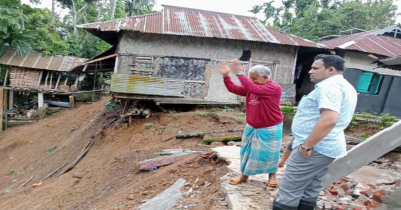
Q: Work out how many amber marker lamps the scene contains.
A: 0